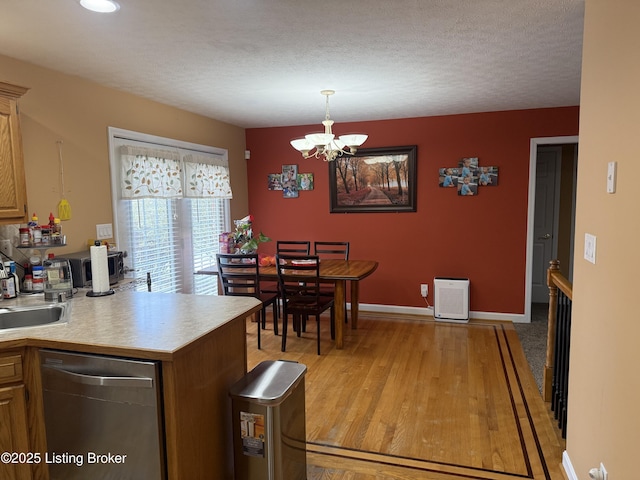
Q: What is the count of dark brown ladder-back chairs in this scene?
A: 4